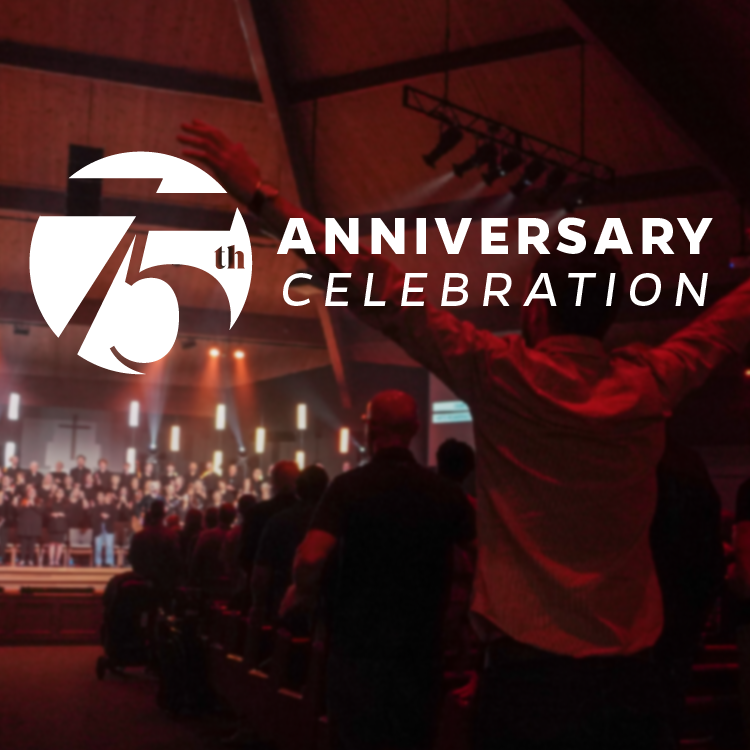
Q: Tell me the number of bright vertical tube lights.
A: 11